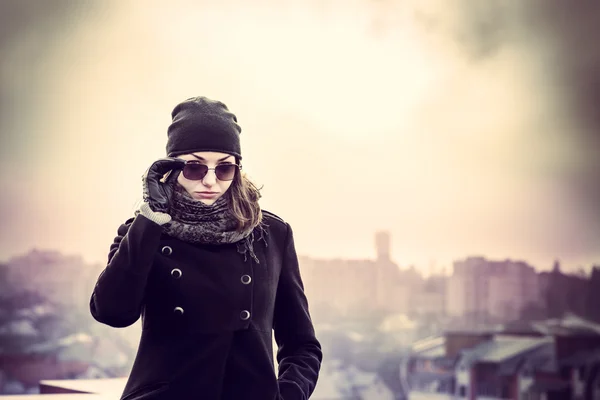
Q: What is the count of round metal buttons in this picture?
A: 5